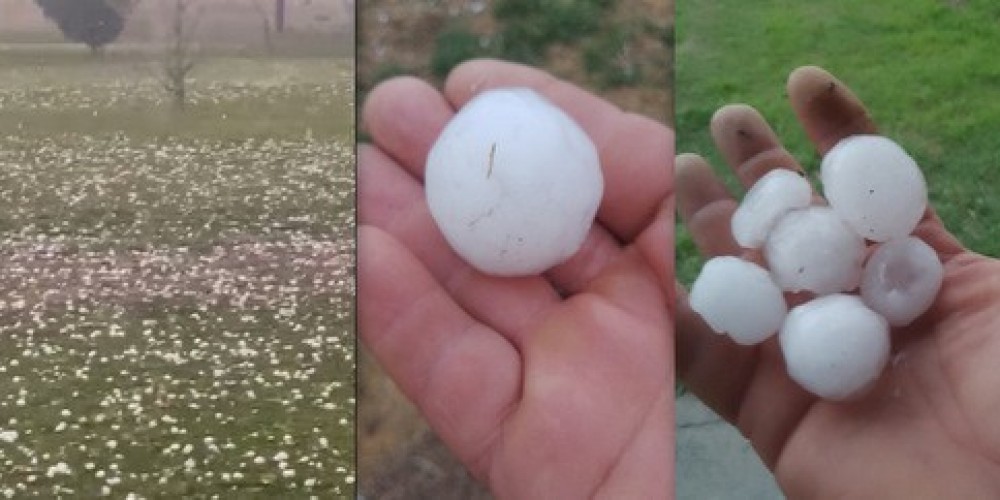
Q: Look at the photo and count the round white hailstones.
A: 7